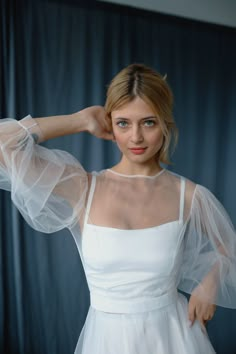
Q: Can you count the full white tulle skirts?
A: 1